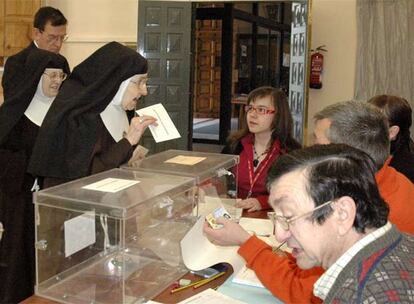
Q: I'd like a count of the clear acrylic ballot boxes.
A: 2